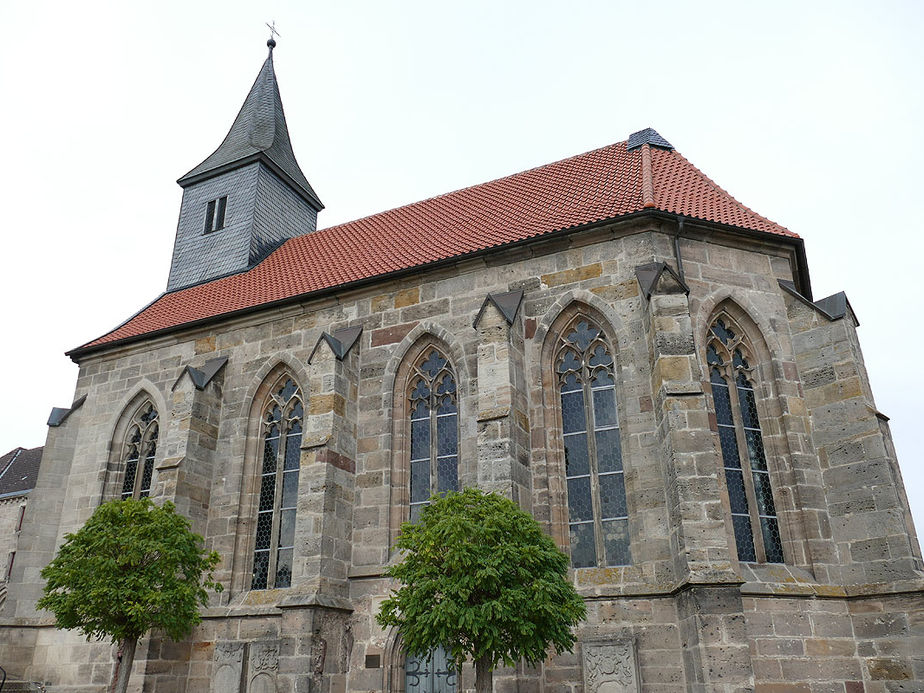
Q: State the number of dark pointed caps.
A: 6